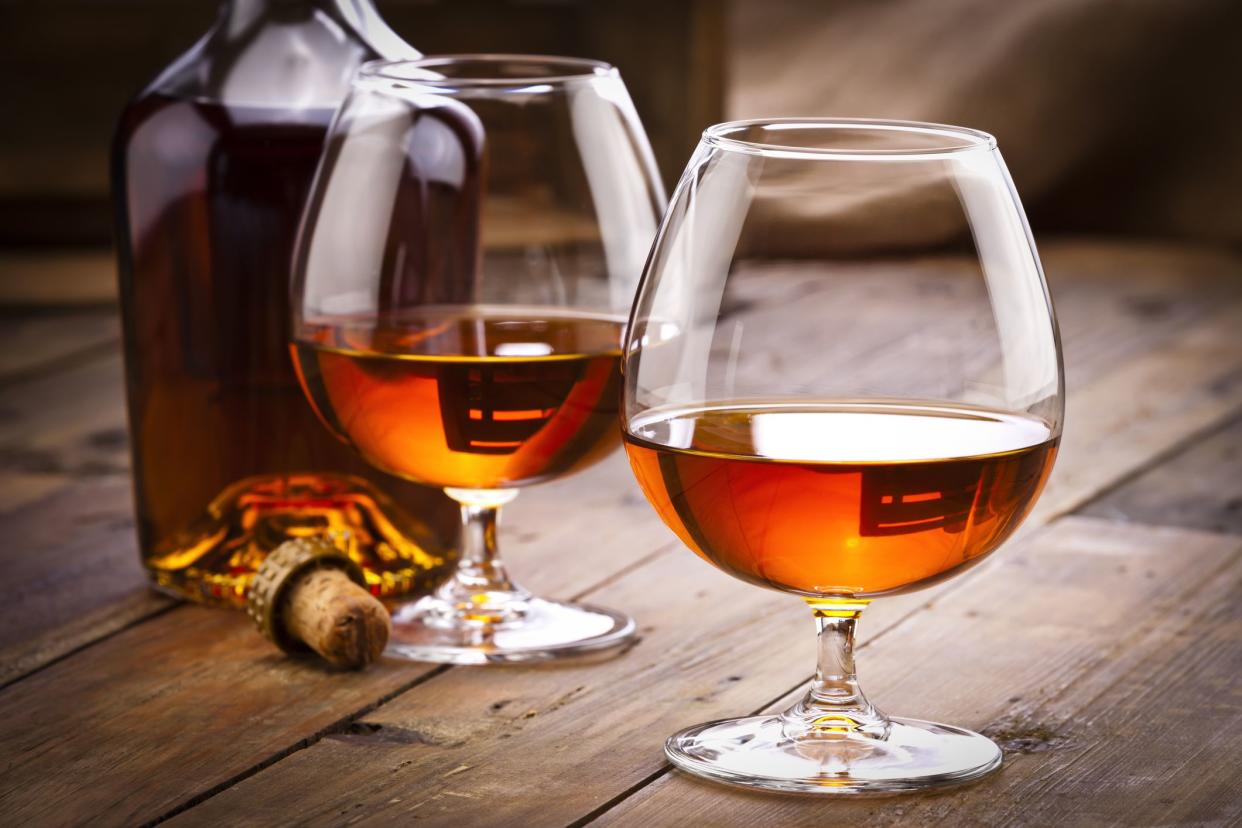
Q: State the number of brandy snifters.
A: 2